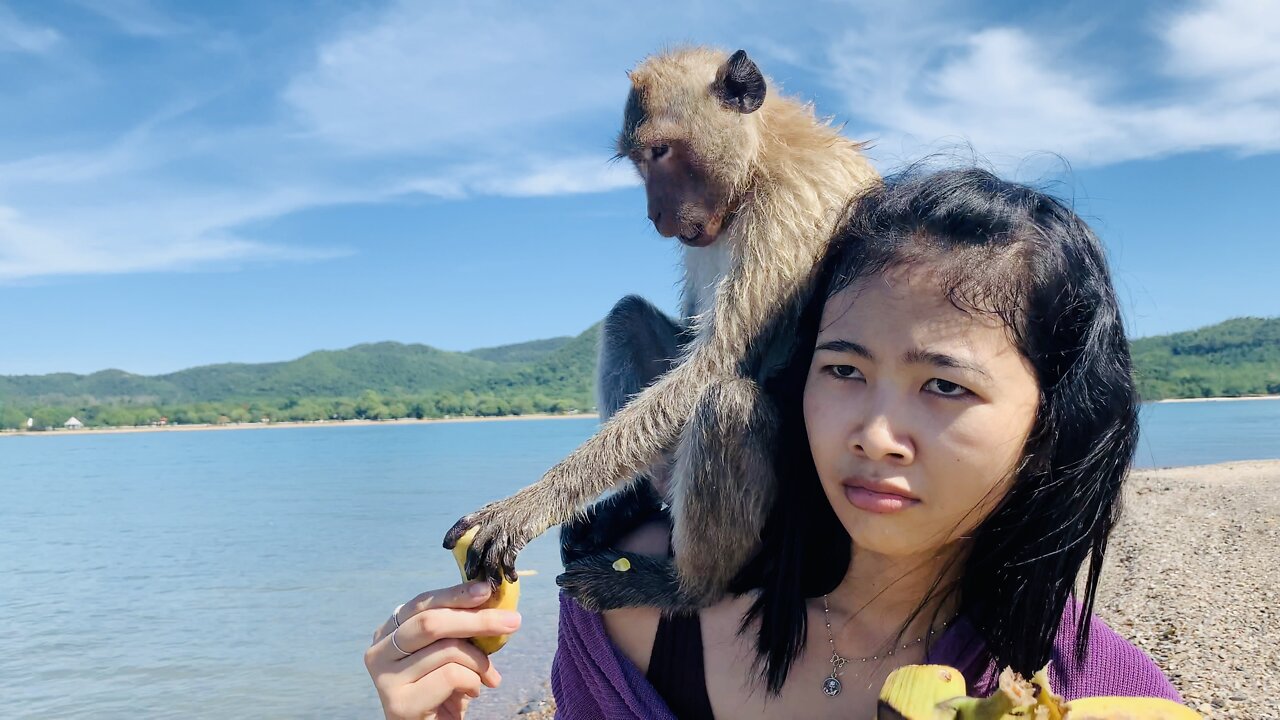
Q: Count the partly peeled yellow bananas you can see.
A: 1